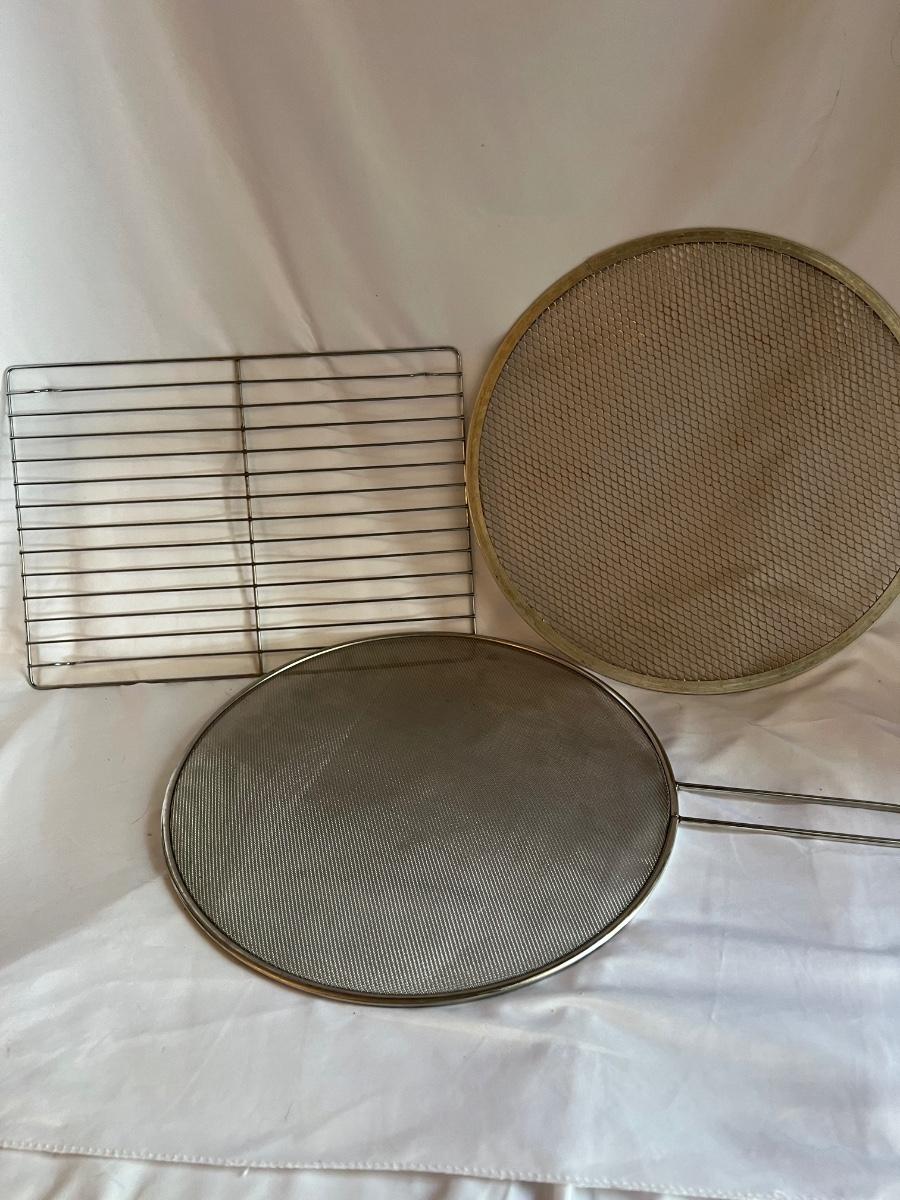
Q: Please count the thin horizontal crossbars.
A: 13